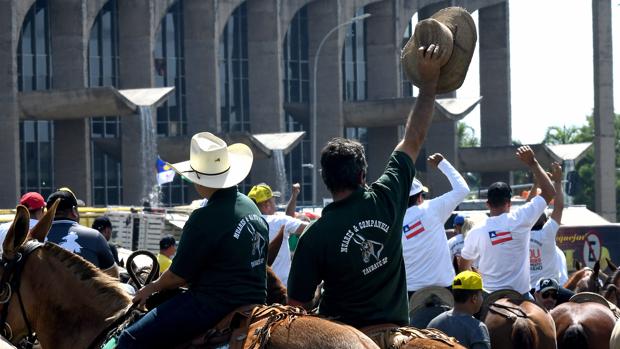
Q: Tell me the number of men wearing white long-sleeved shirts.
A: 1